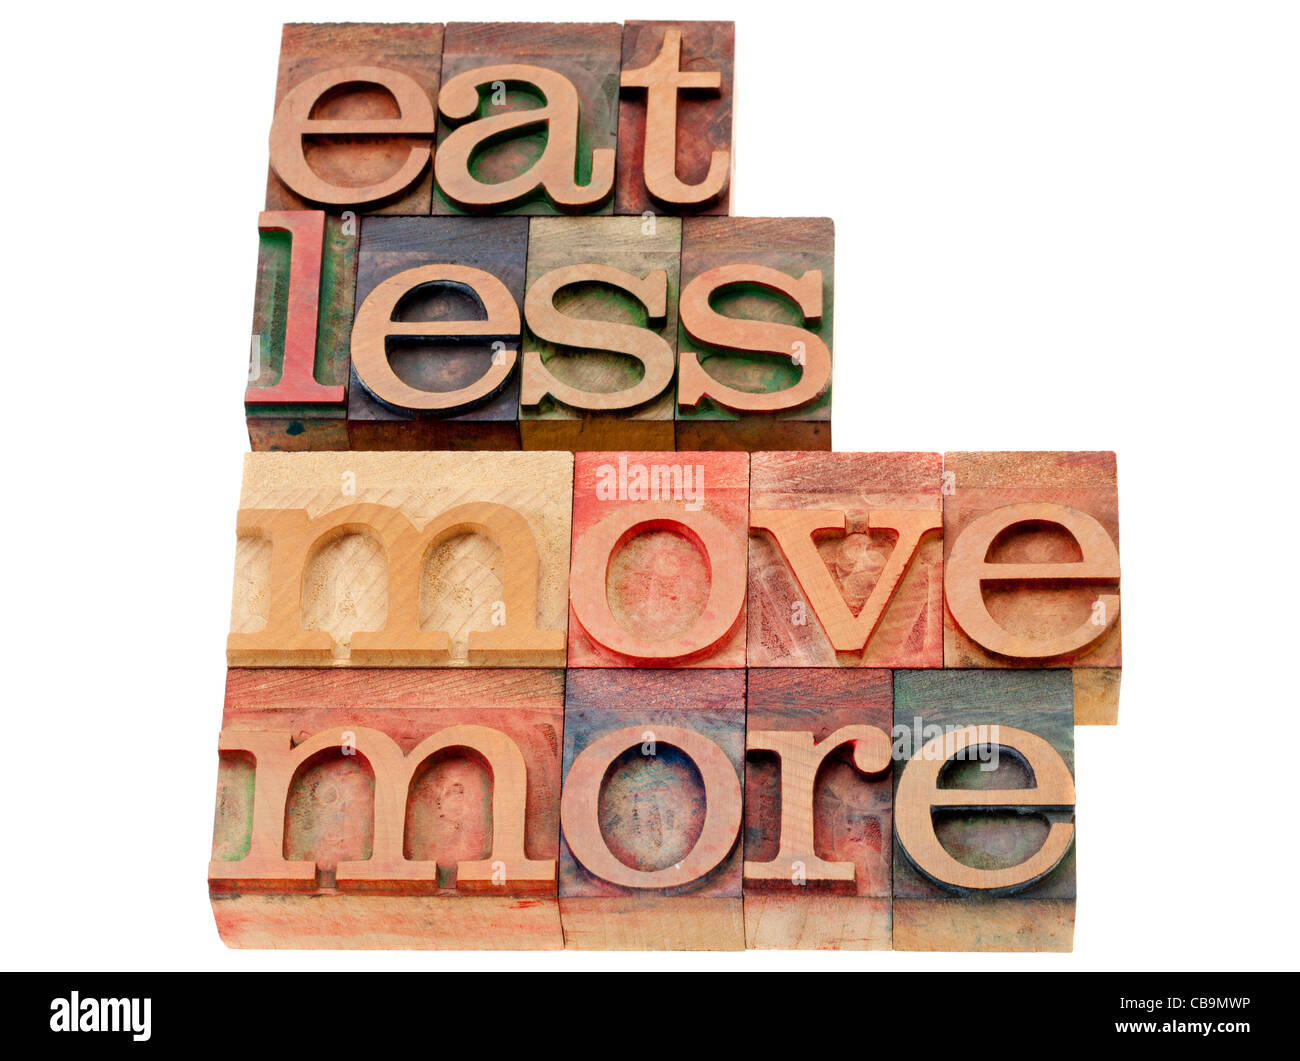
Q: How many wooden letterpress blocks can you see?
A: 15